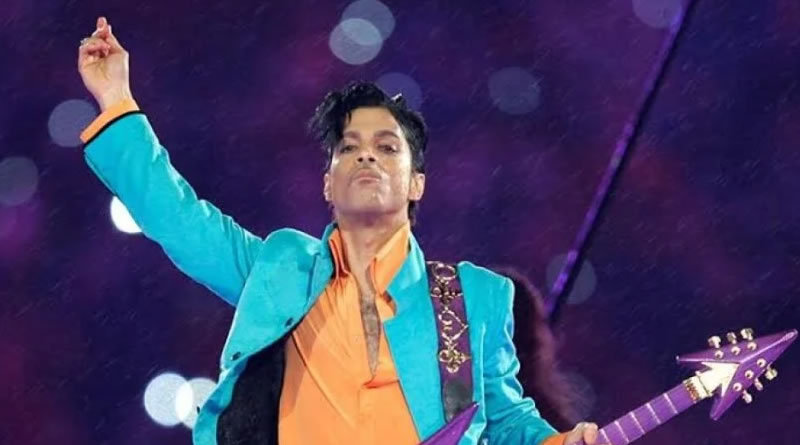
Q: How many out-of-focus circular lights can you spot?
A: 11